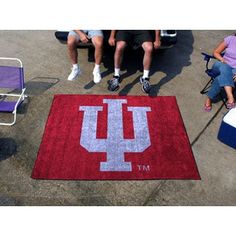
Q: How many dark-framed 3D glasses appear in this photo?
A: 0